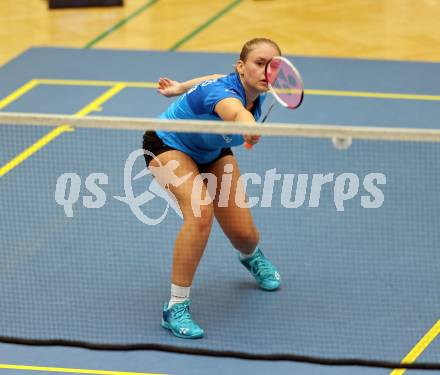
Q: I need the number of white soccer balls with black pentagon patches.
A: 0